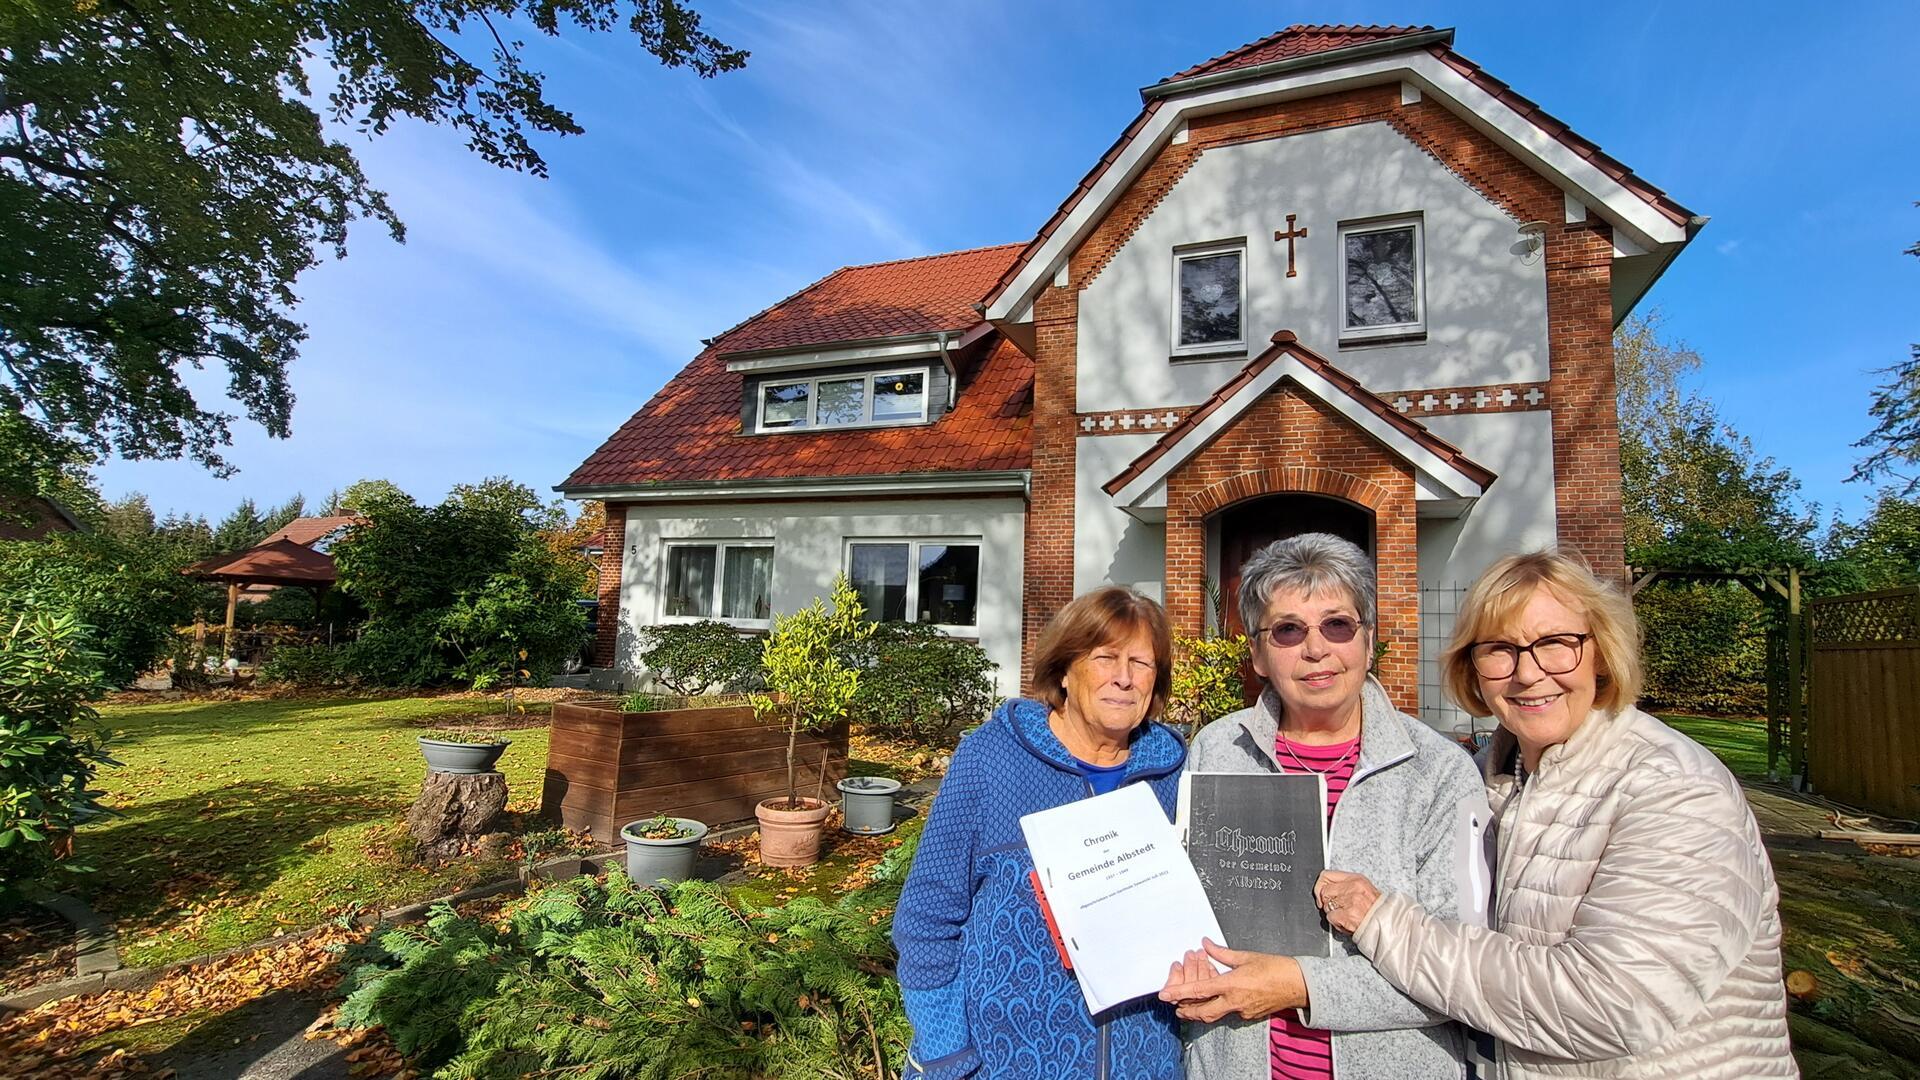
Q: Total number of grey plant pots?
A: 3